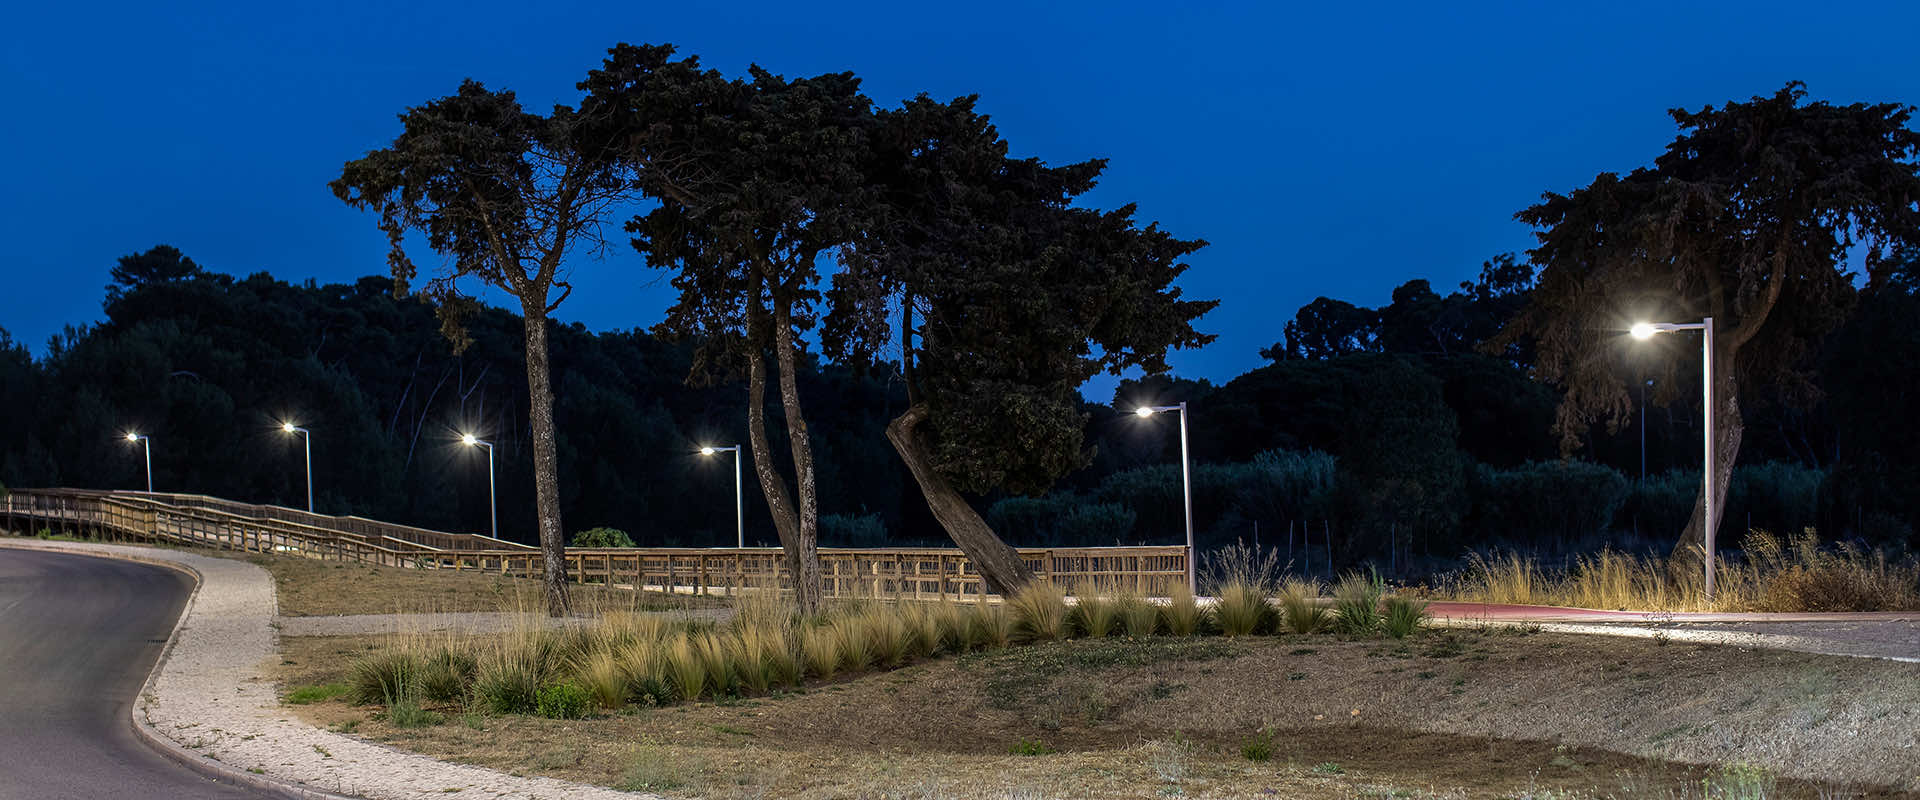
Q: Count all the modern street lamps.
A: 6